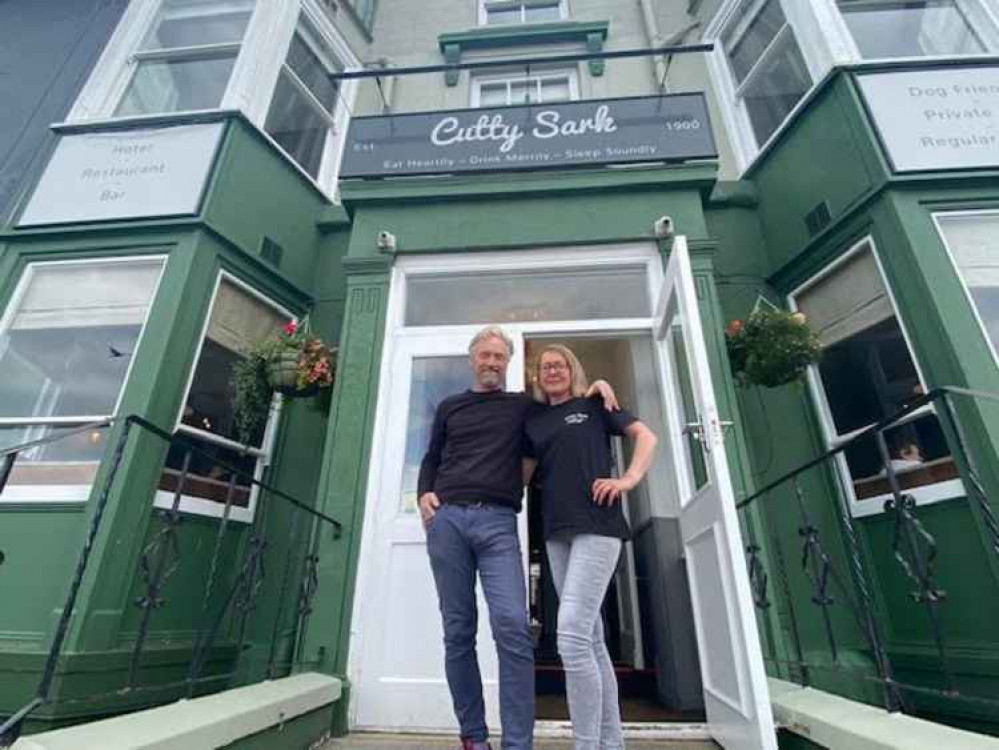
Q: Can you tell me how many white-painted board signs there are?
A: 2